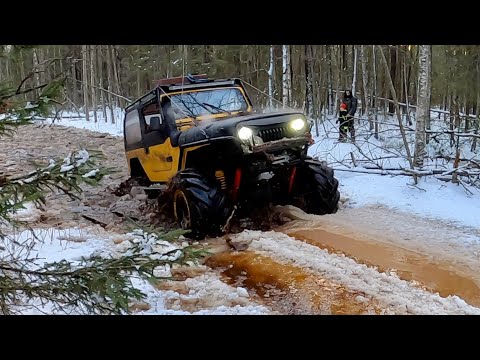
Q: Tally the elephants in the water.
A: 0